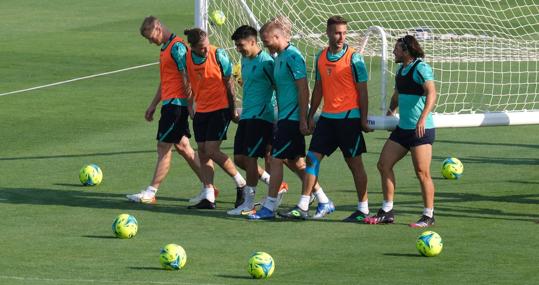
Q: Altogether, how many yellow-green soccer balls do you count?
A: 7